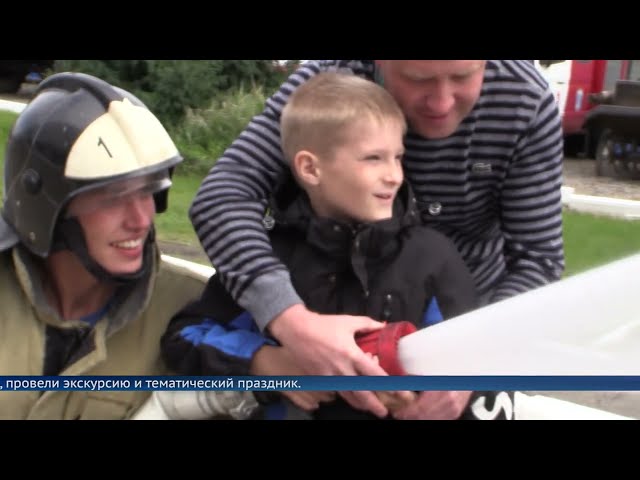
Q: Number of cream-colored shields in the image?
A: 1